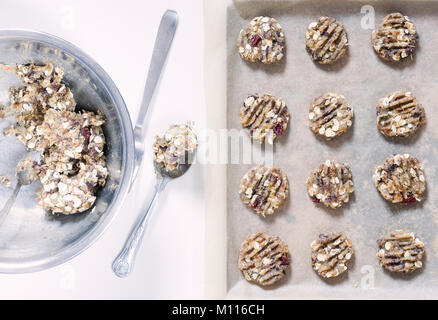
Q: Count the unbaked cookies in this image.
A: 12